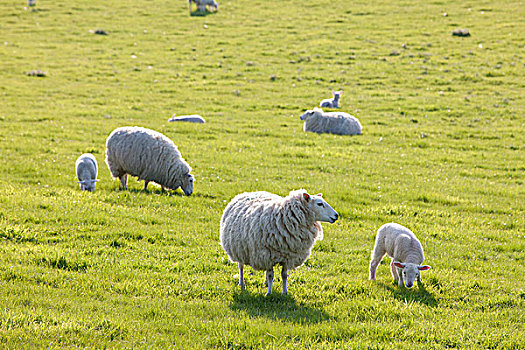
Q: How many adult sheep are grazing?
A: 1